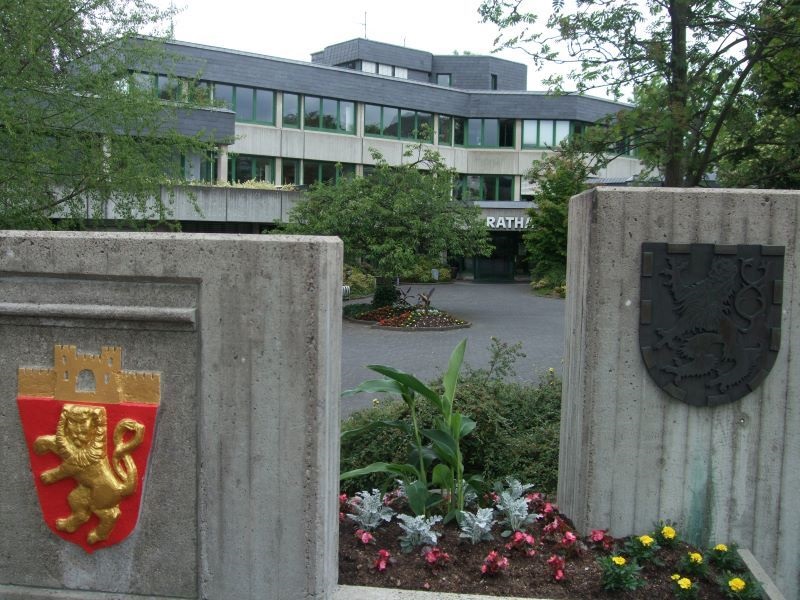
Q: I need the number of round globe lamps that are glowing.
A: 0